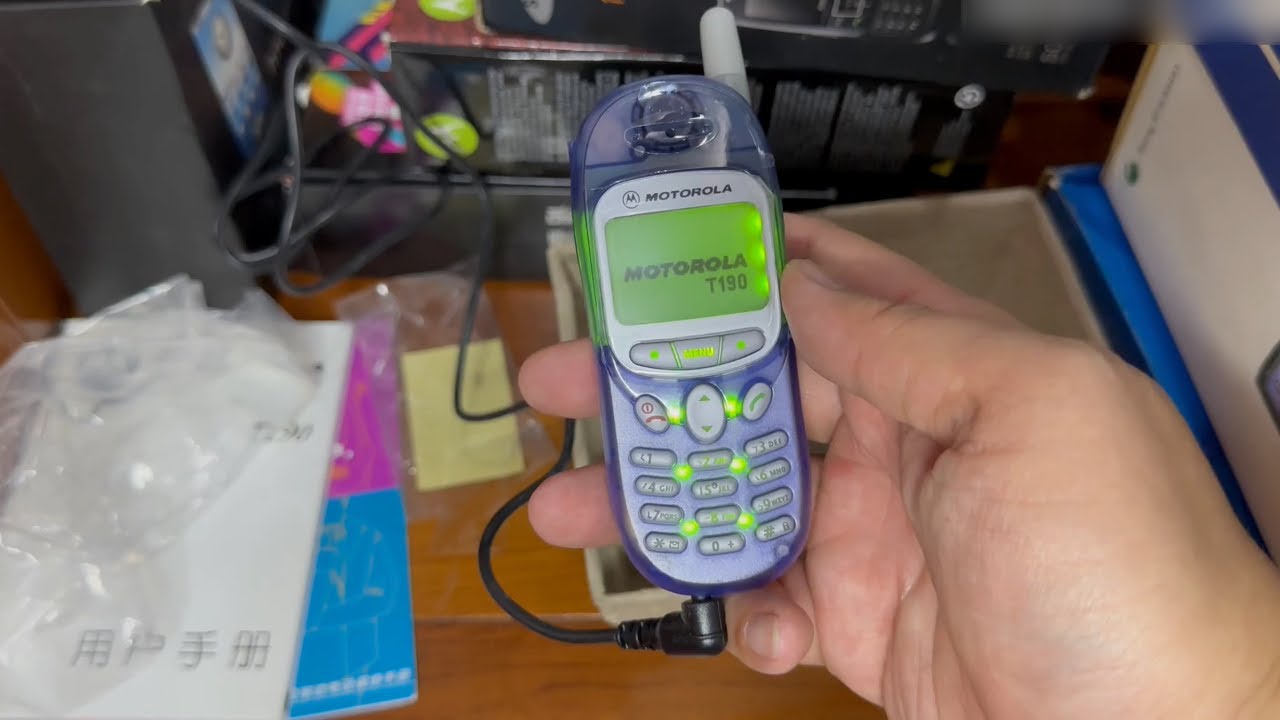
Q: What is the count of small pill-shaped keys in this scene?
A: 12